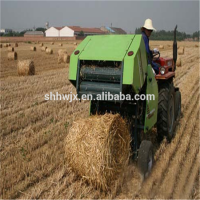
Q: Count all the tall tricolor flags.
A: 0